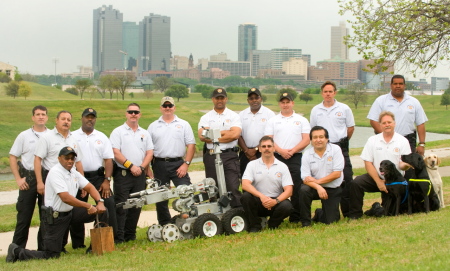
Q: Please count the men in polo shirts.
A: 14